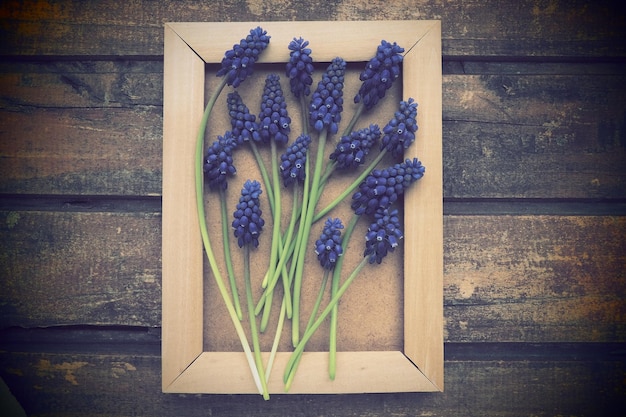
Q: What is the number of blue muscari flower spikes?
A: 14